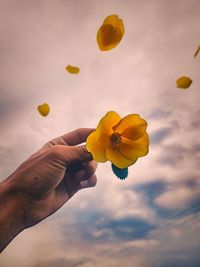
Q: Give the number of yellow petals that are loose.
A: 5